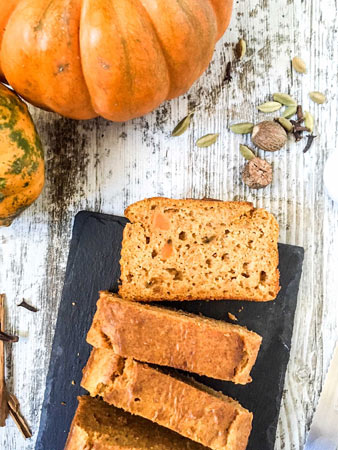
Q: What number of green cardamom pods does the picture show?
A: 12